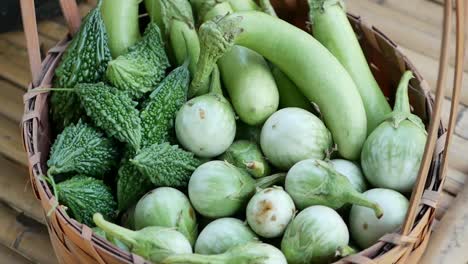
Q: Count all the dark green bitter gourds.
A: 8